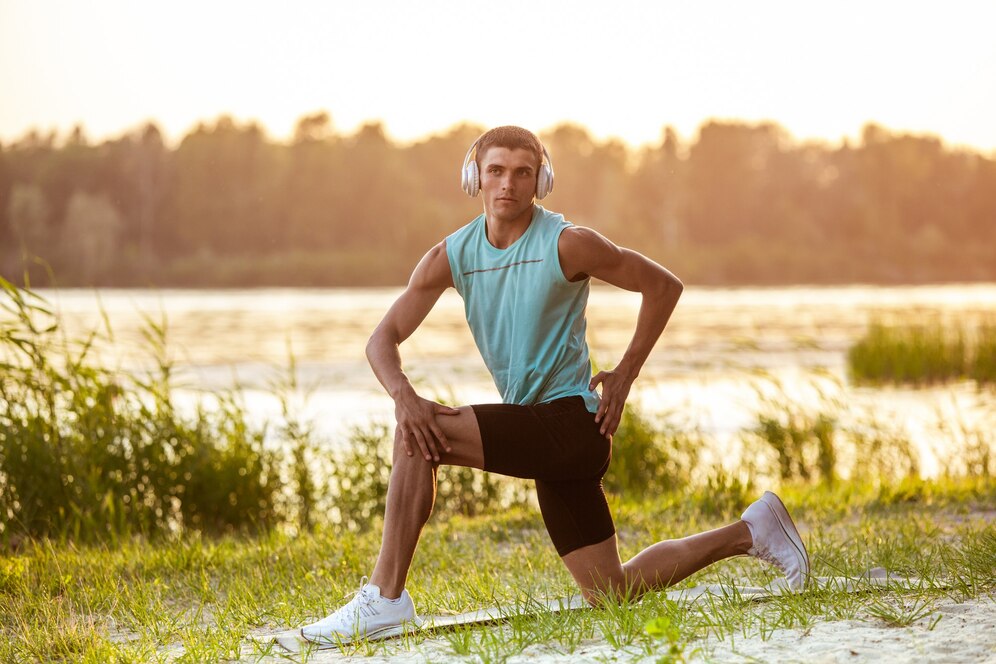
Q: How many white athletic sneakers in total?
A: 2